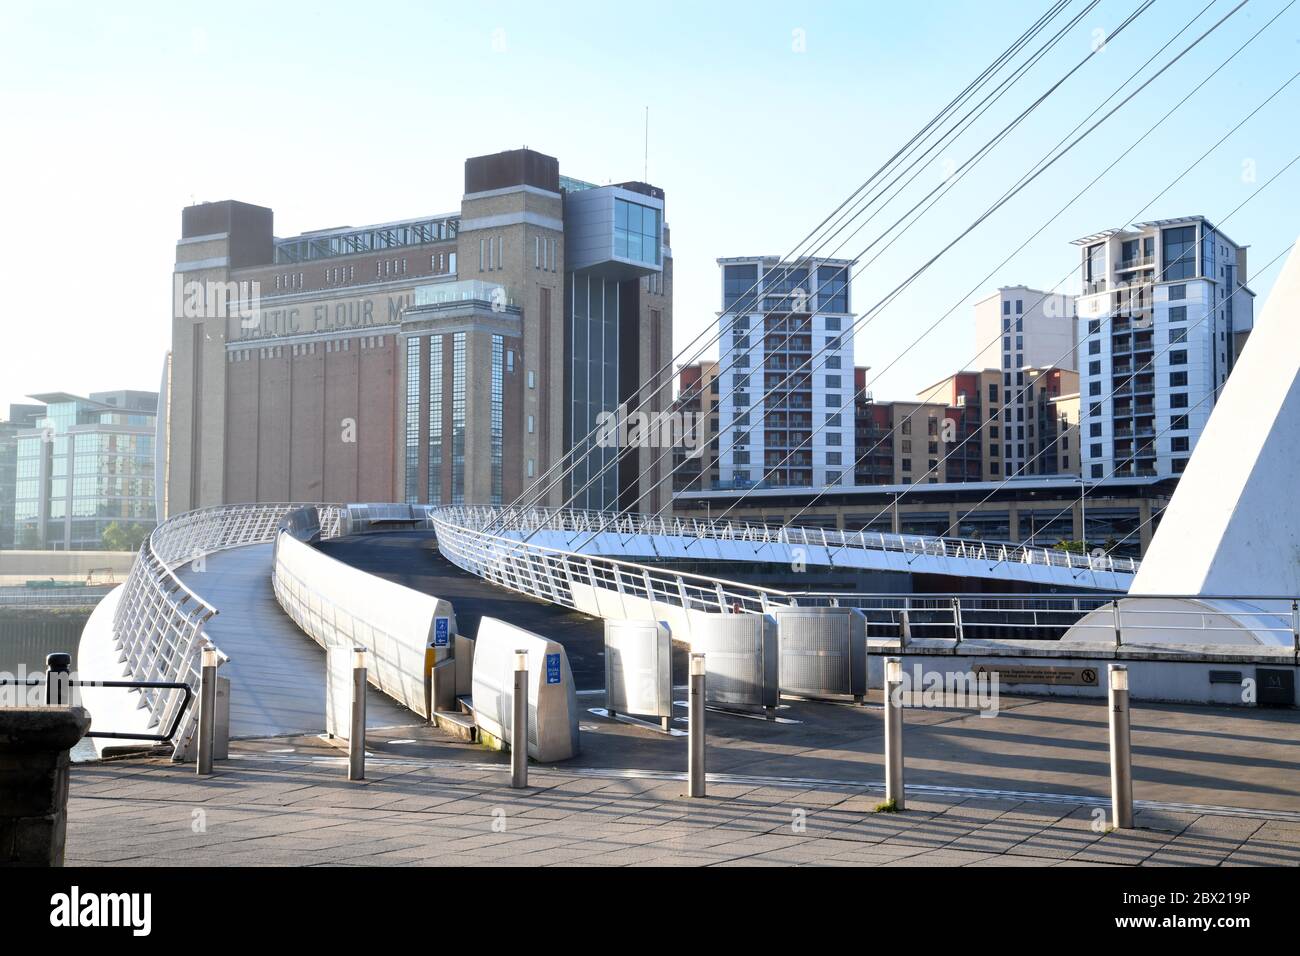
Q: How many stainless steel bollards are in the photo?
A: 6